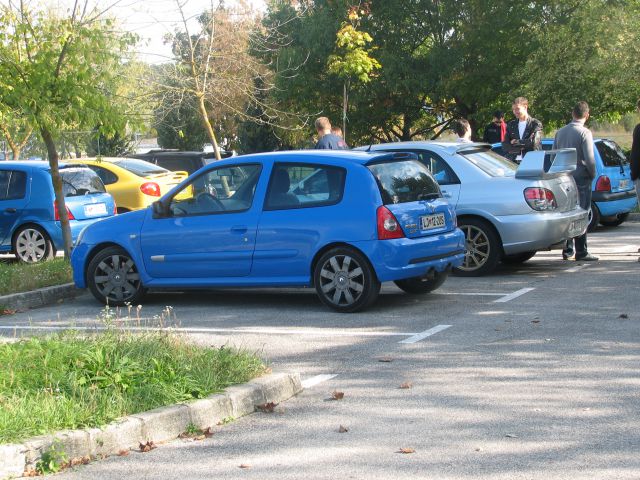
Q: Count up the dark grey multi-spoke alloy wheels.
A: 2